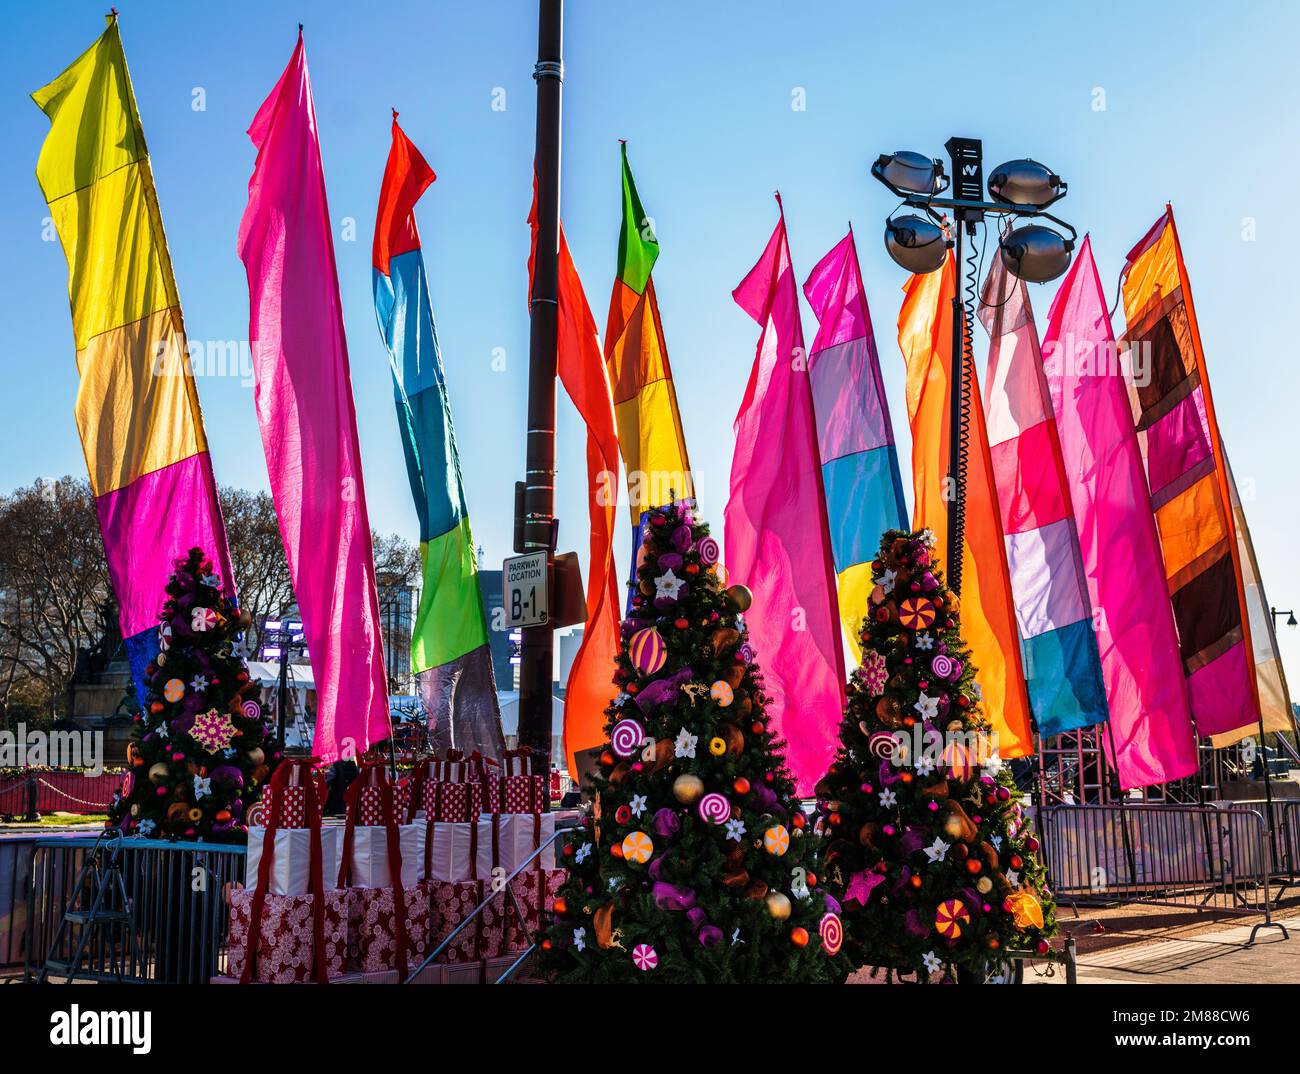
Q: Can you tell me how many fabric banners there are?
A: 12